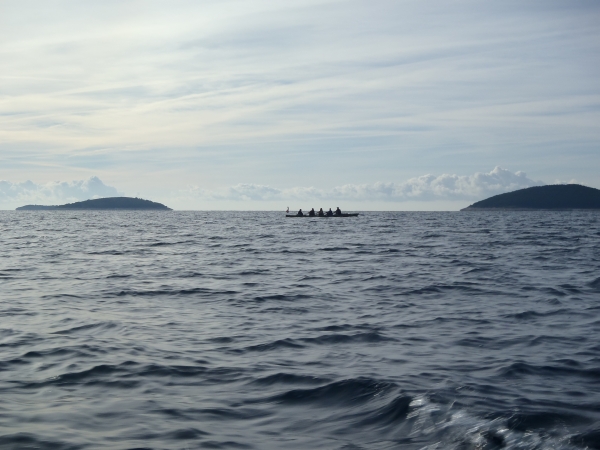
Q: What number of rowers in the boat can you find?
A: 5